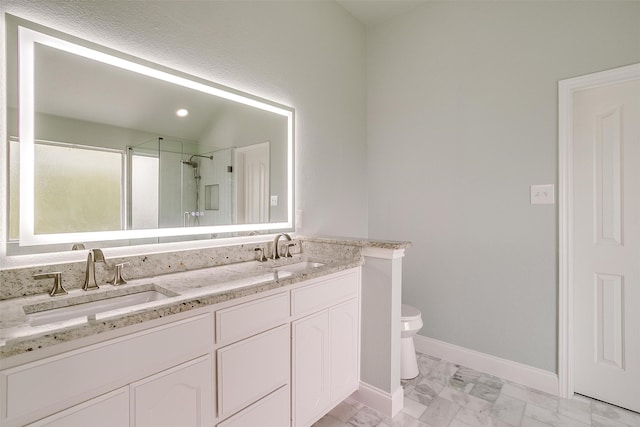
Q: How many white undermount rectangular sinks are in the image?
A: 2